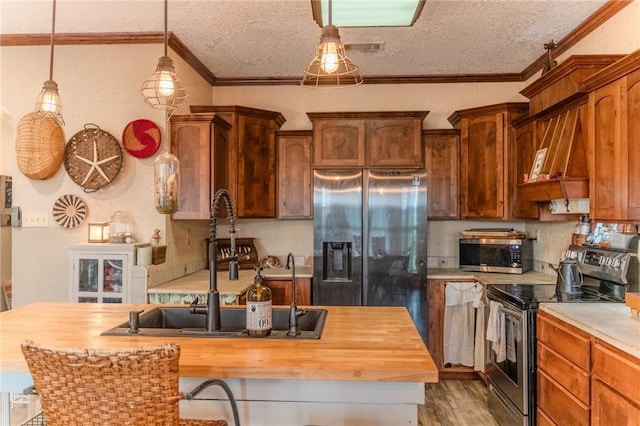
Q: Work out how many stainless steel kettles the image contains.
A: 1